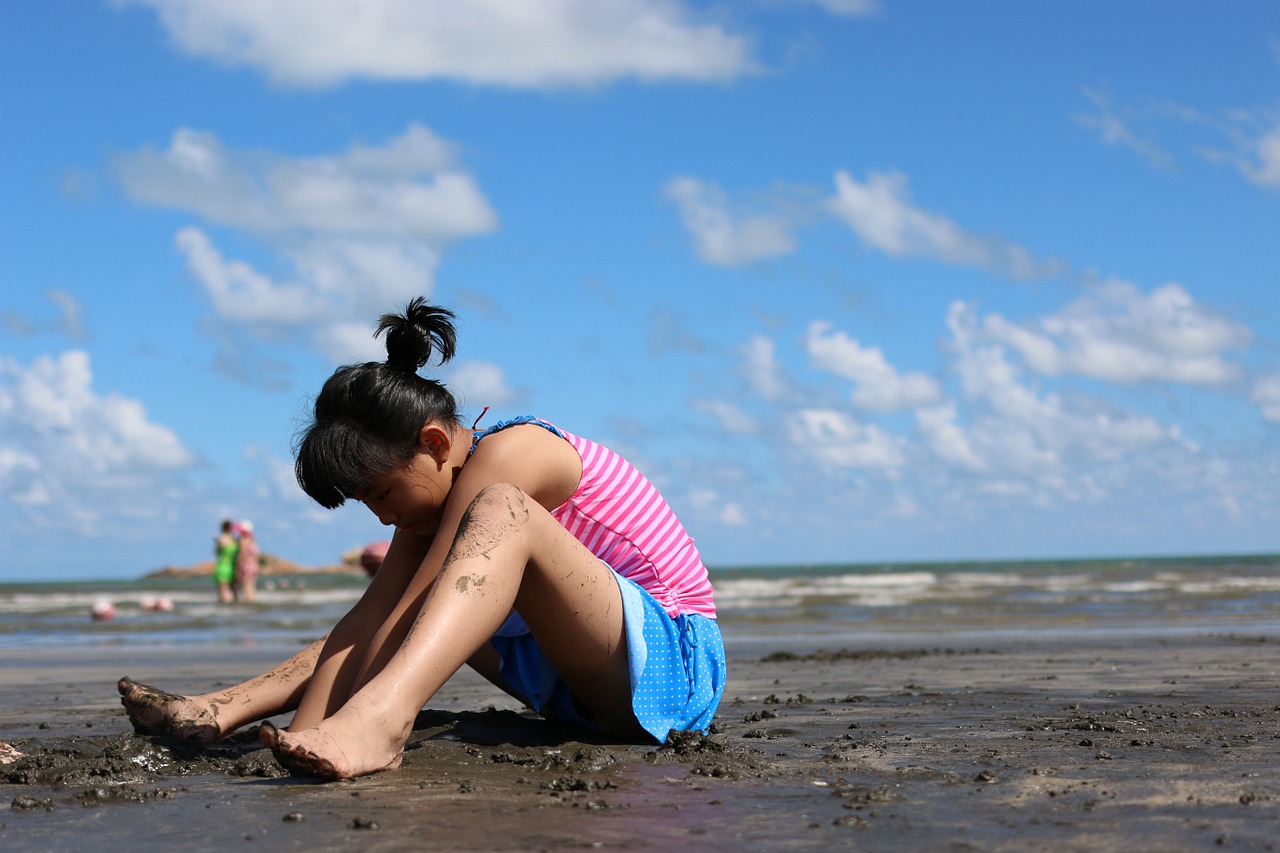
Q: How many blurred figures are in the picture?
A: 2